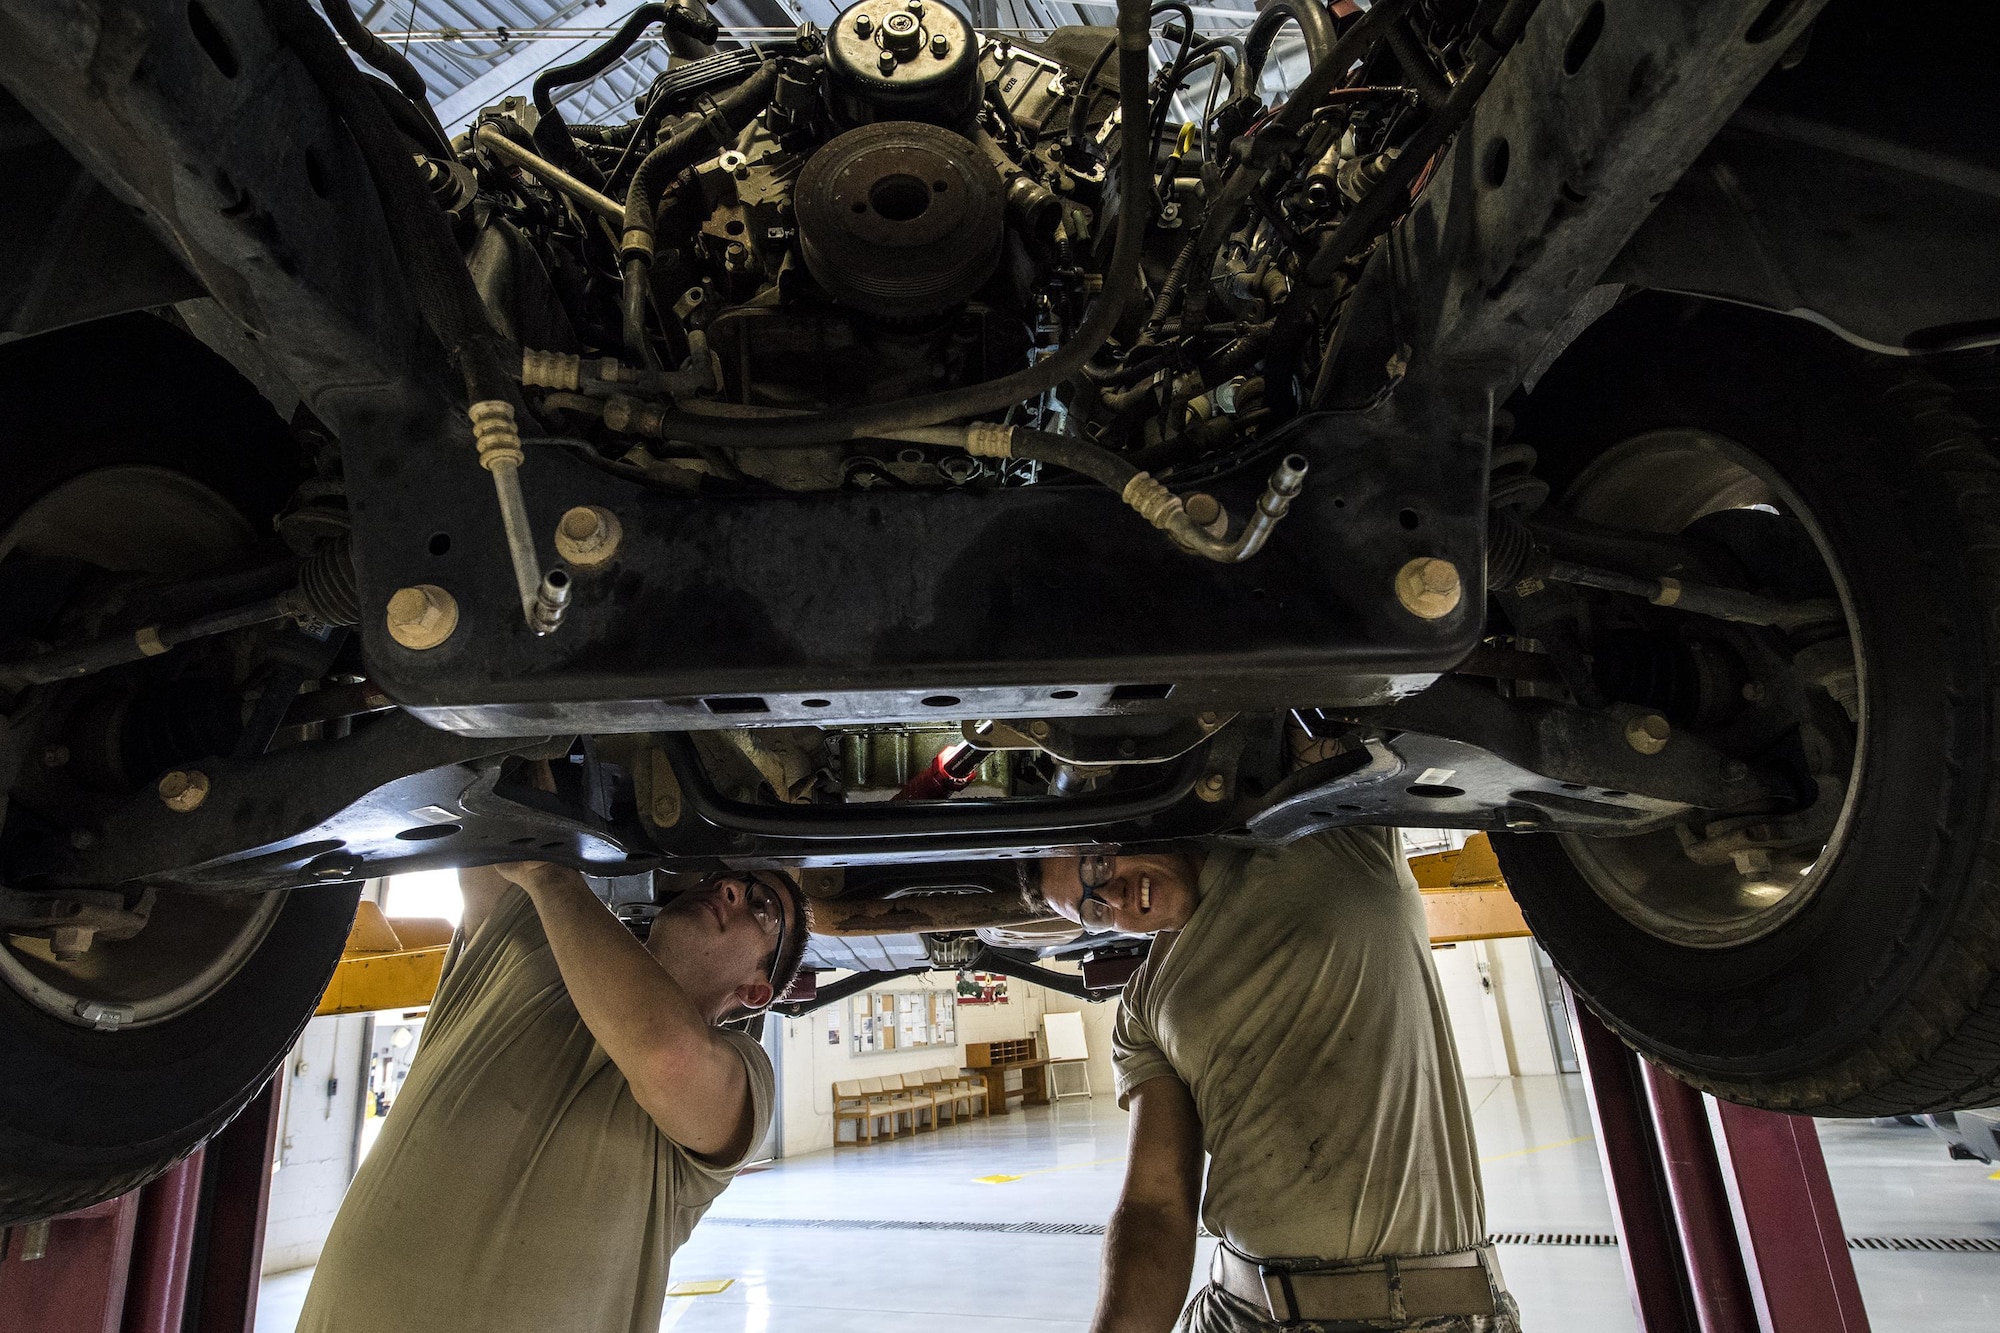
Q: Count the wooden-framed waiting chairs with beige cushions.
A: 6